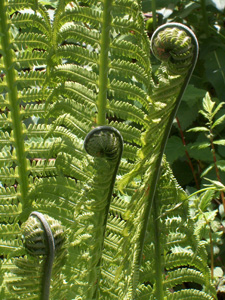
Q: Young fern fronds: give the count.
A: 3